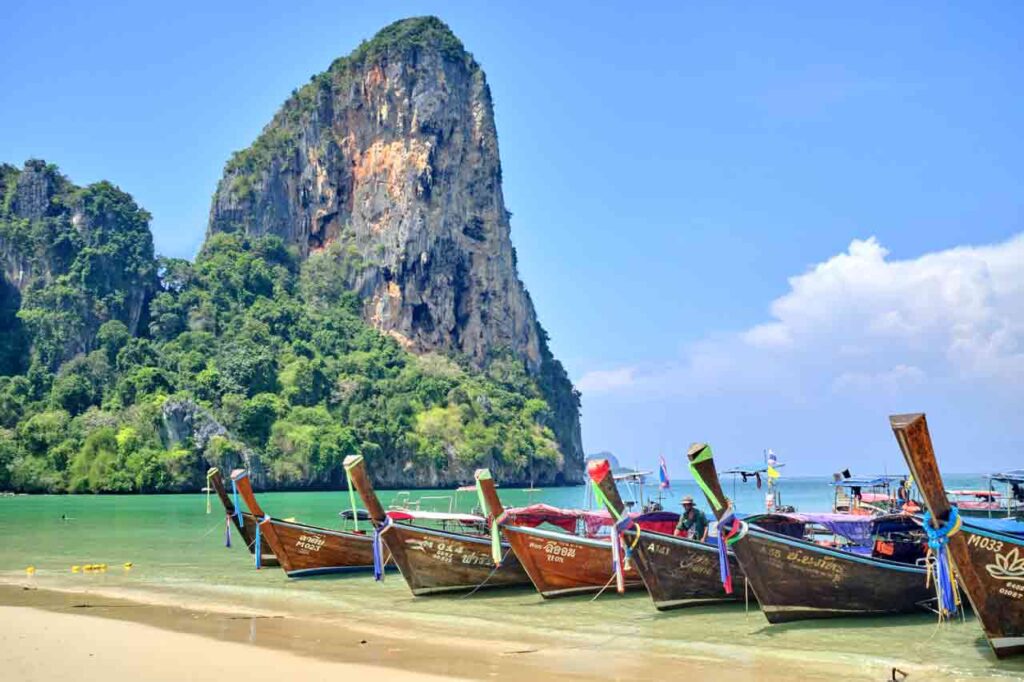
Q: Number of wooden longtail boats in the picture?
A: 7